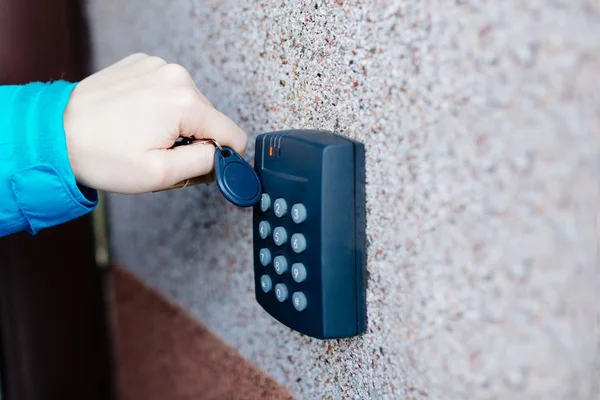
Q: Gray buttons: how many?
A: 12